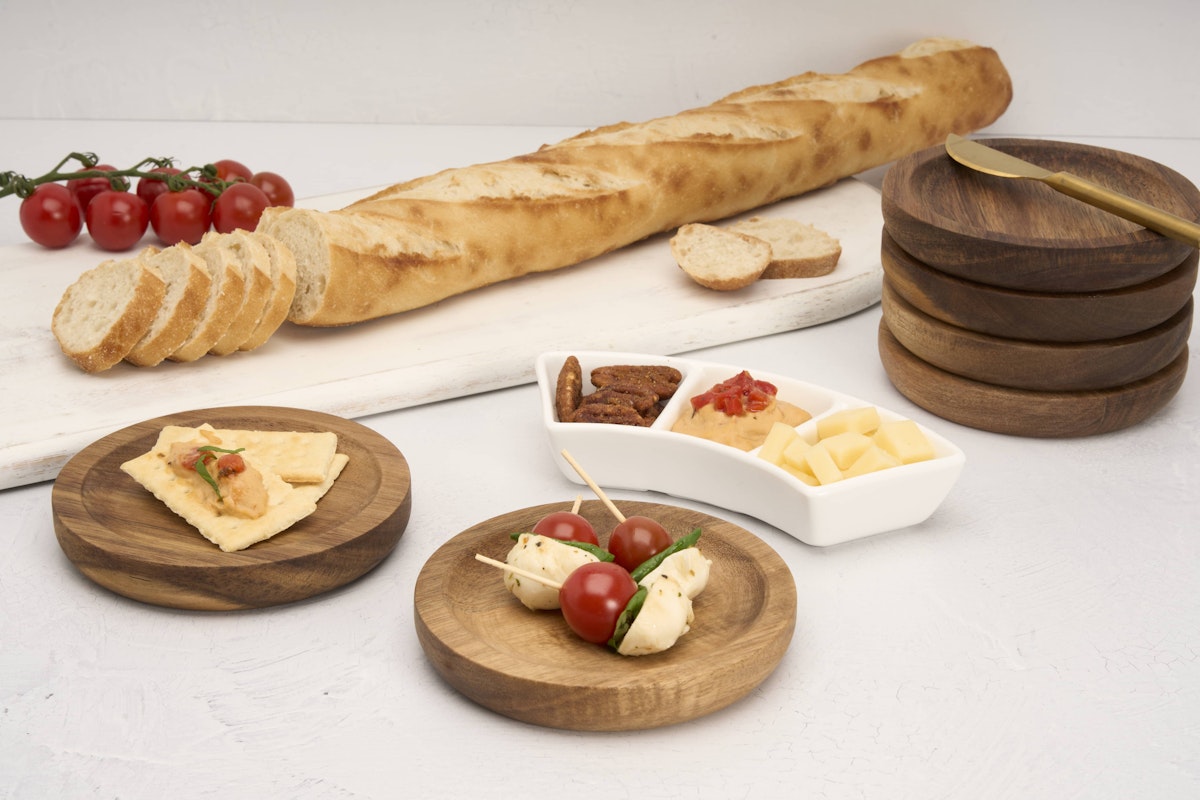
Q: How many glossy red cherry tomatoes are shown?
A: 11